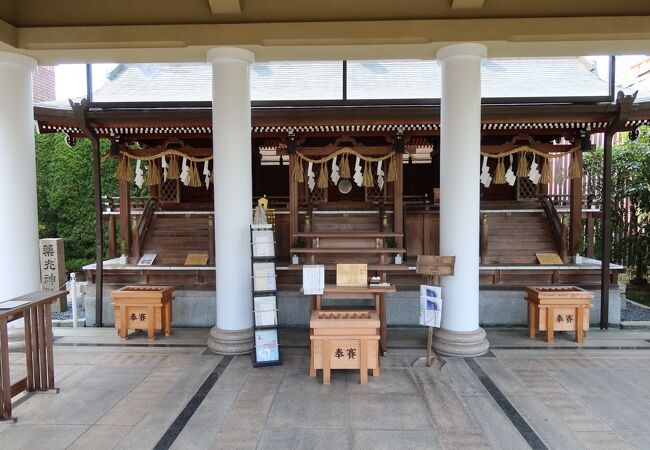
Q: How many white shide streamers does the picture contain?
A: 12